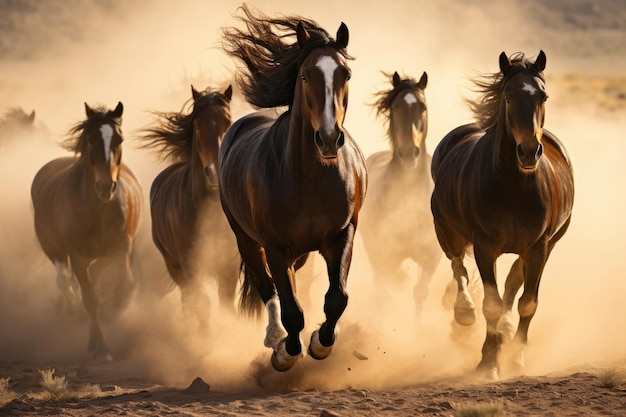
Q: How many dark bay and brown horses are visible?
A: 5